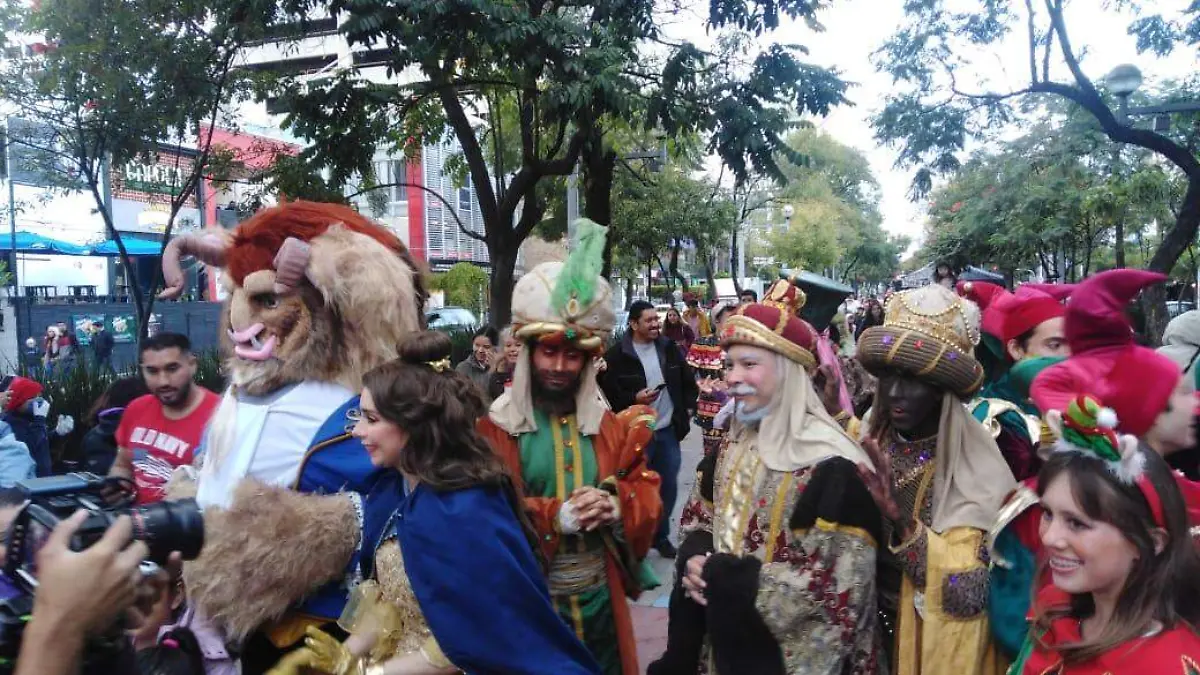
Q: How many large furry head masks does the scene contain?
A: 1